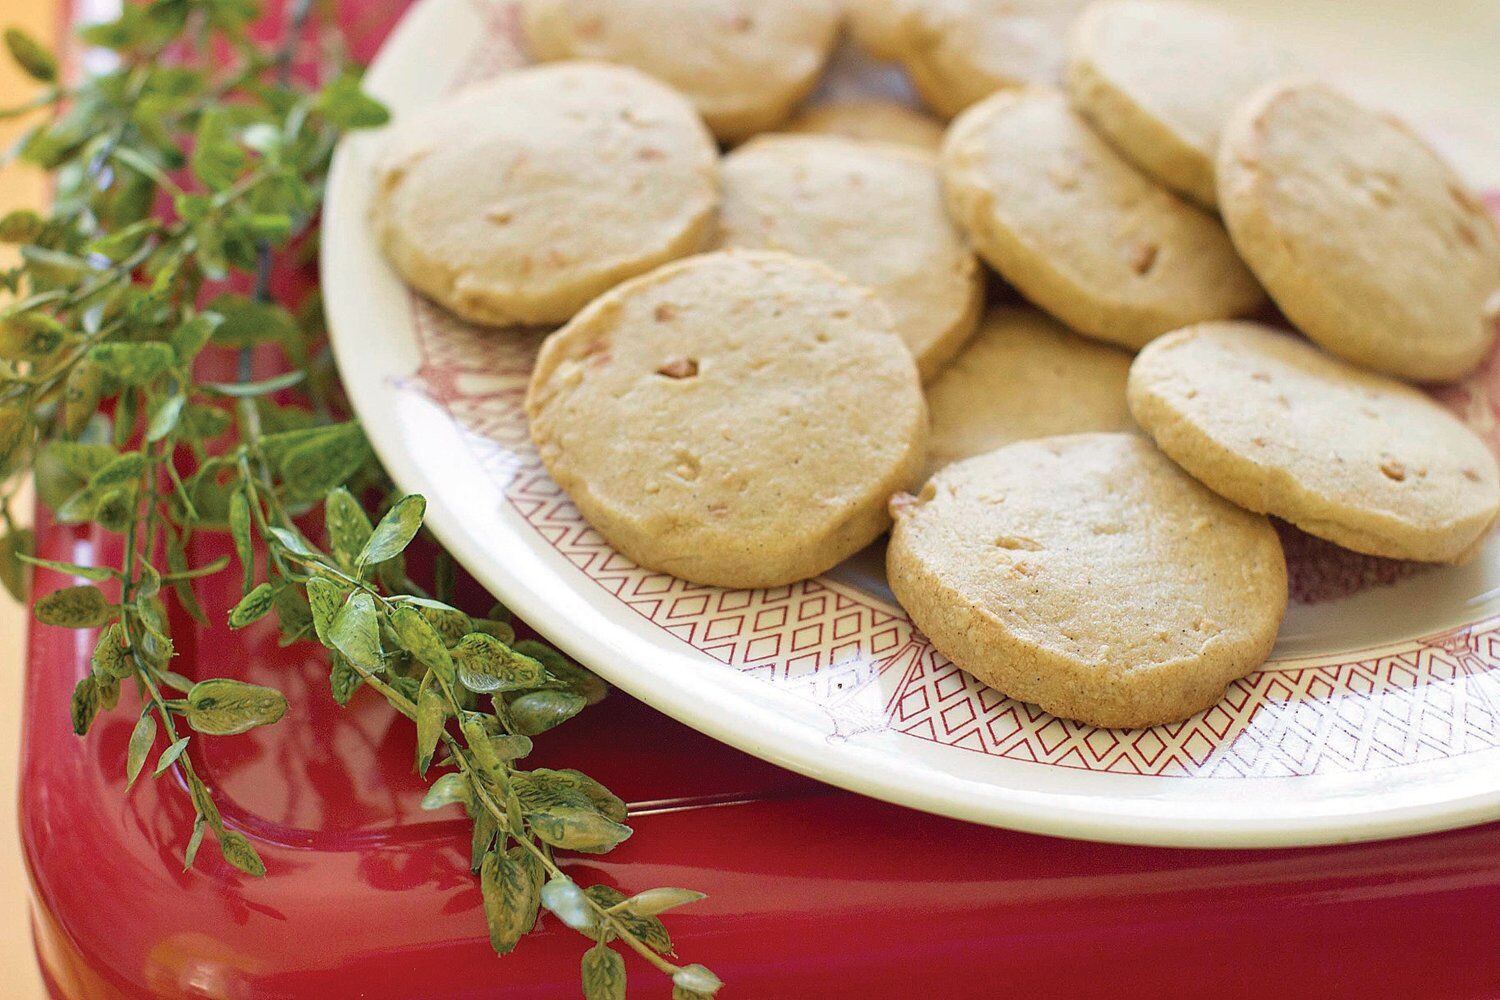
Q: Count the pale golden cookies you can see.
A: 13